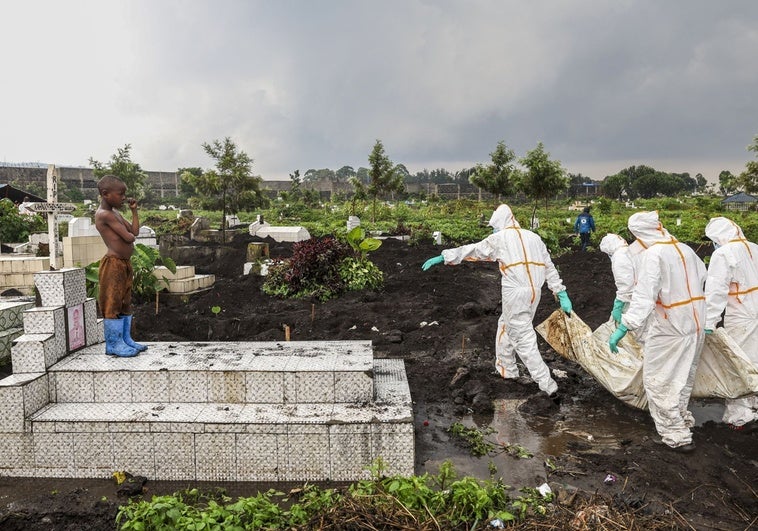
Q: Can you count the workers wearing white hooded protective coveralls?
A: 4